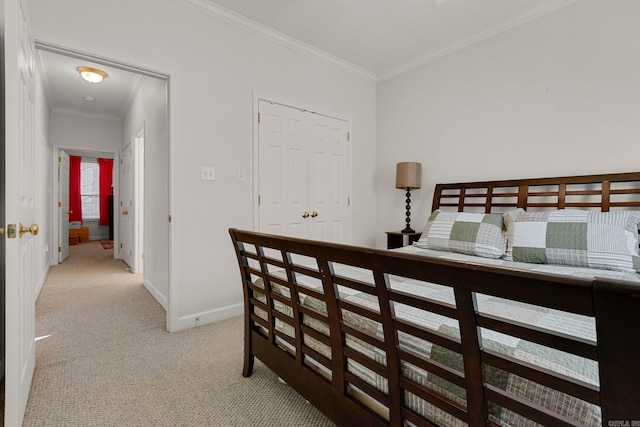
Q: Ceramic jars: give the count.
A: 0